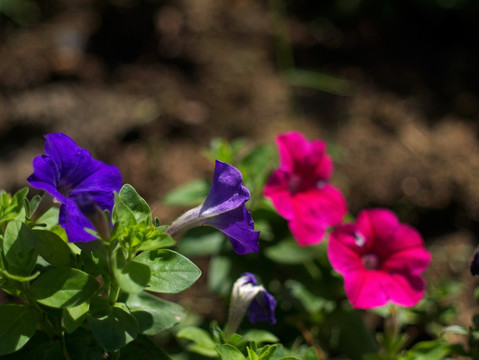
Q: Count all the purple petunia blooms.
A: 3